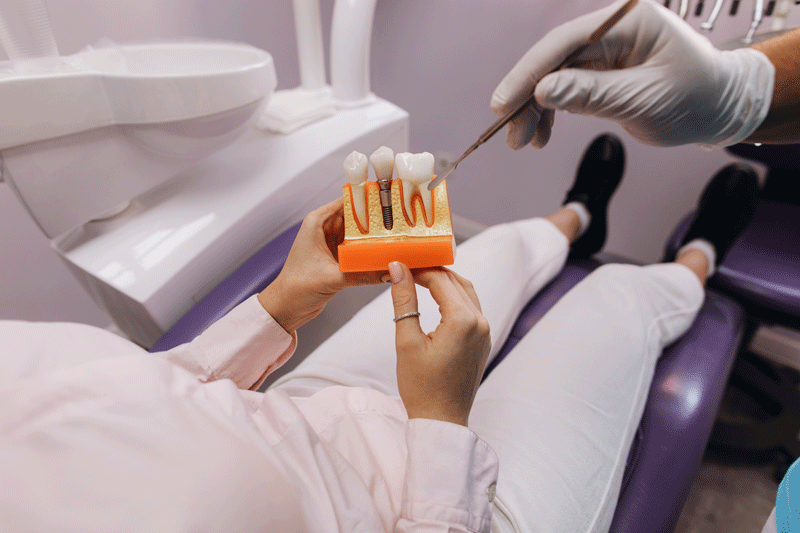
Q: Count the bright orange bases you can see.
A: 1